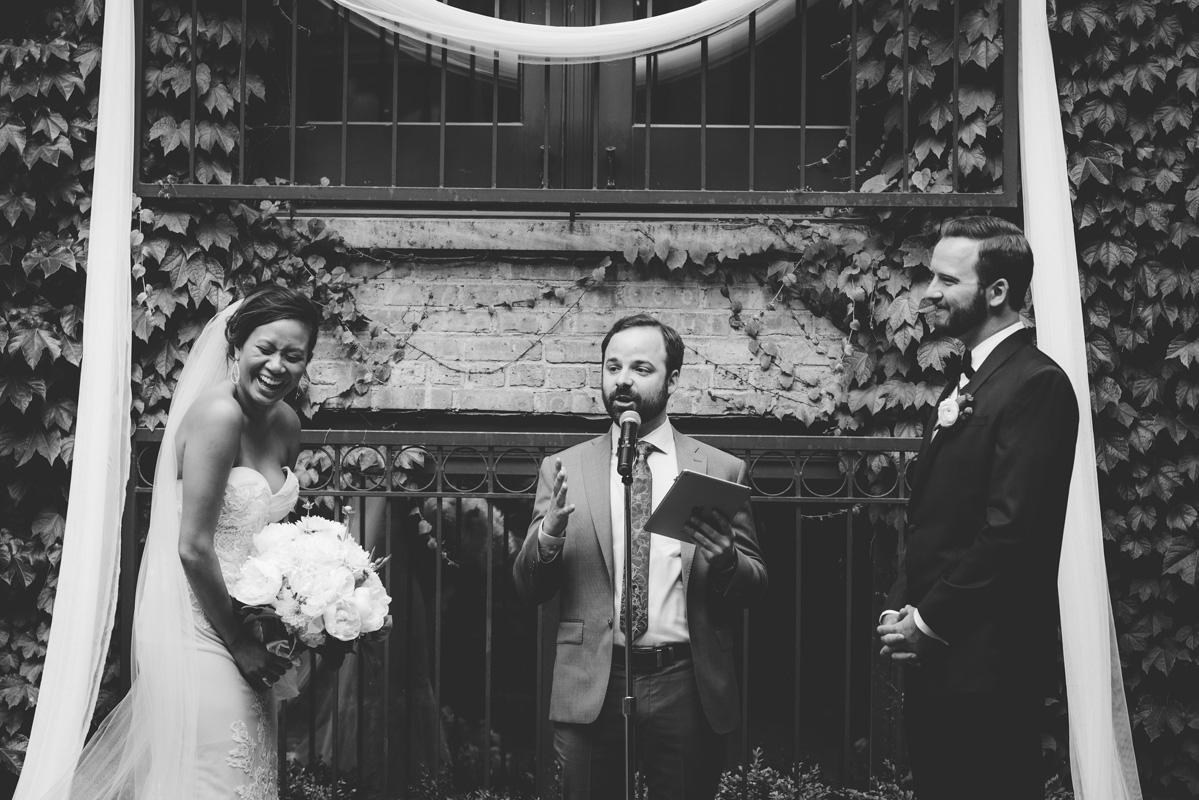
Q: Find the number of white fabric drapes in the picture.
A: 3